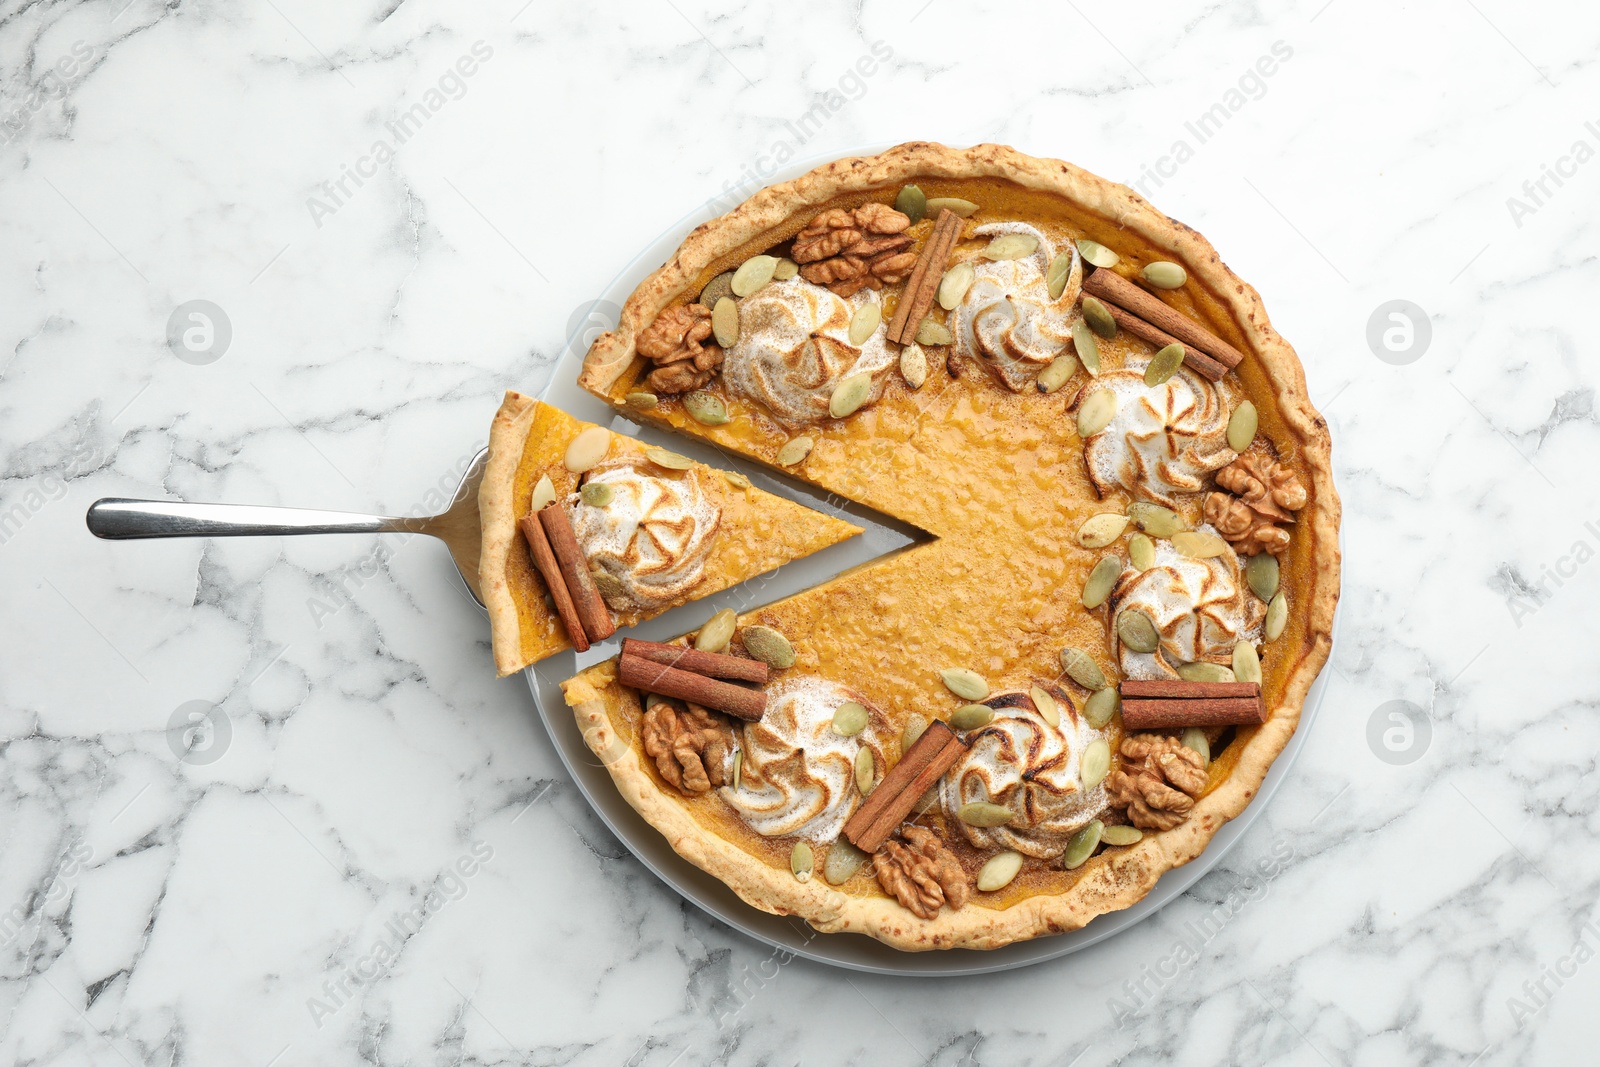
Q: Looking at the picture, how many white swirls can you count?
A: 7